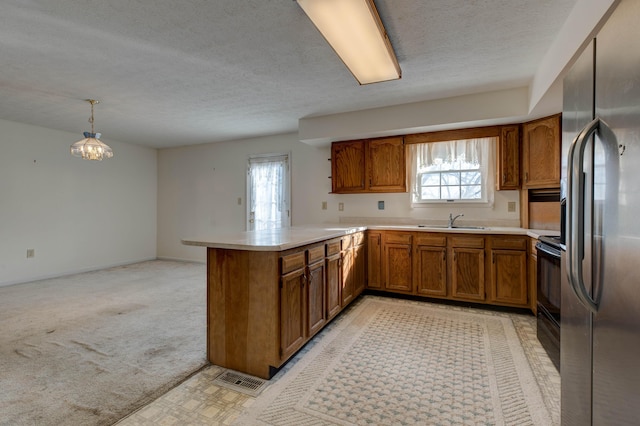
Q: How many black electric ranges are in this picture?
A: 1